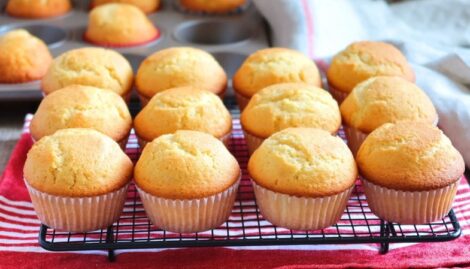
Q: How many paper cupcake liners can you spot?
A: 12